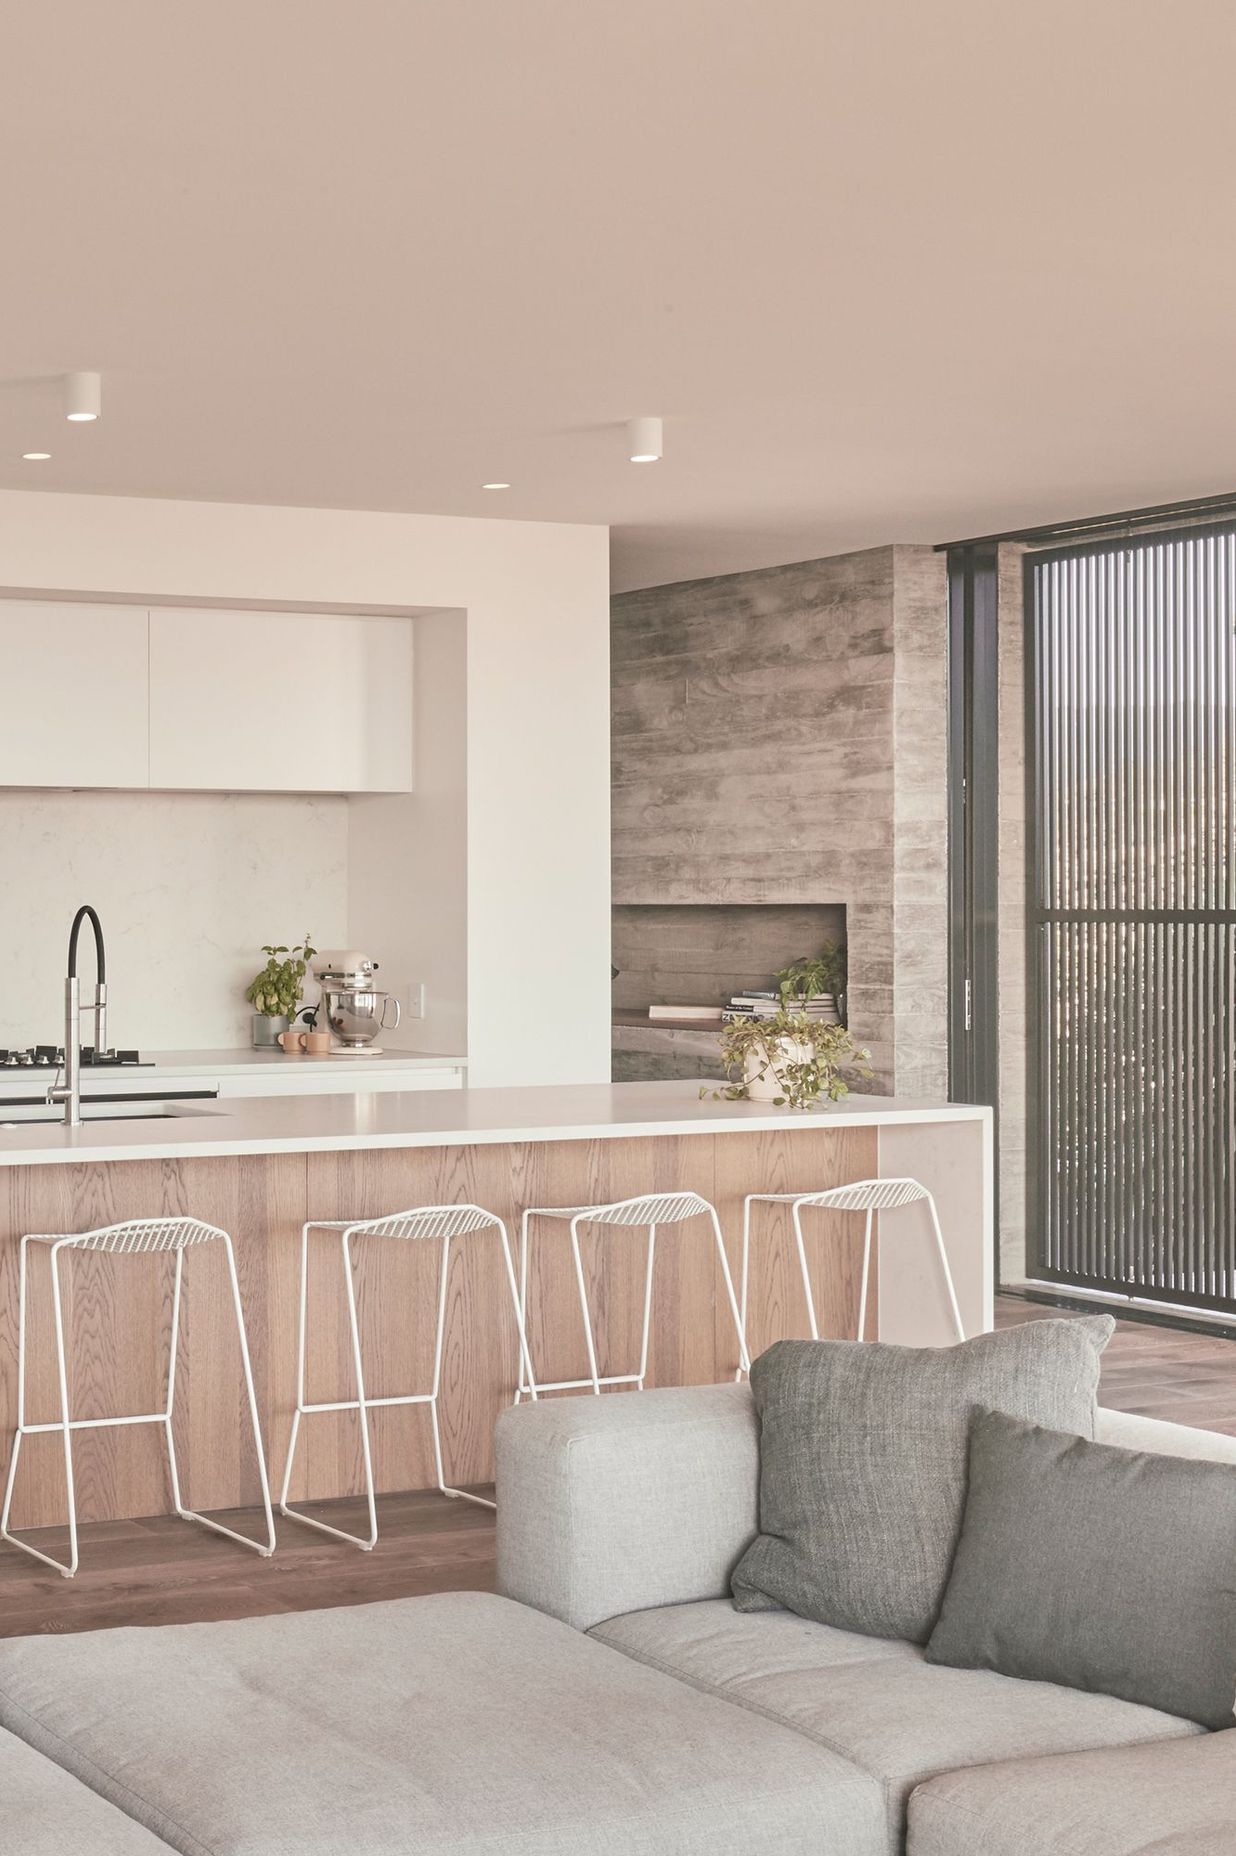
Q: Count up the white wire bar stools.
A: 4